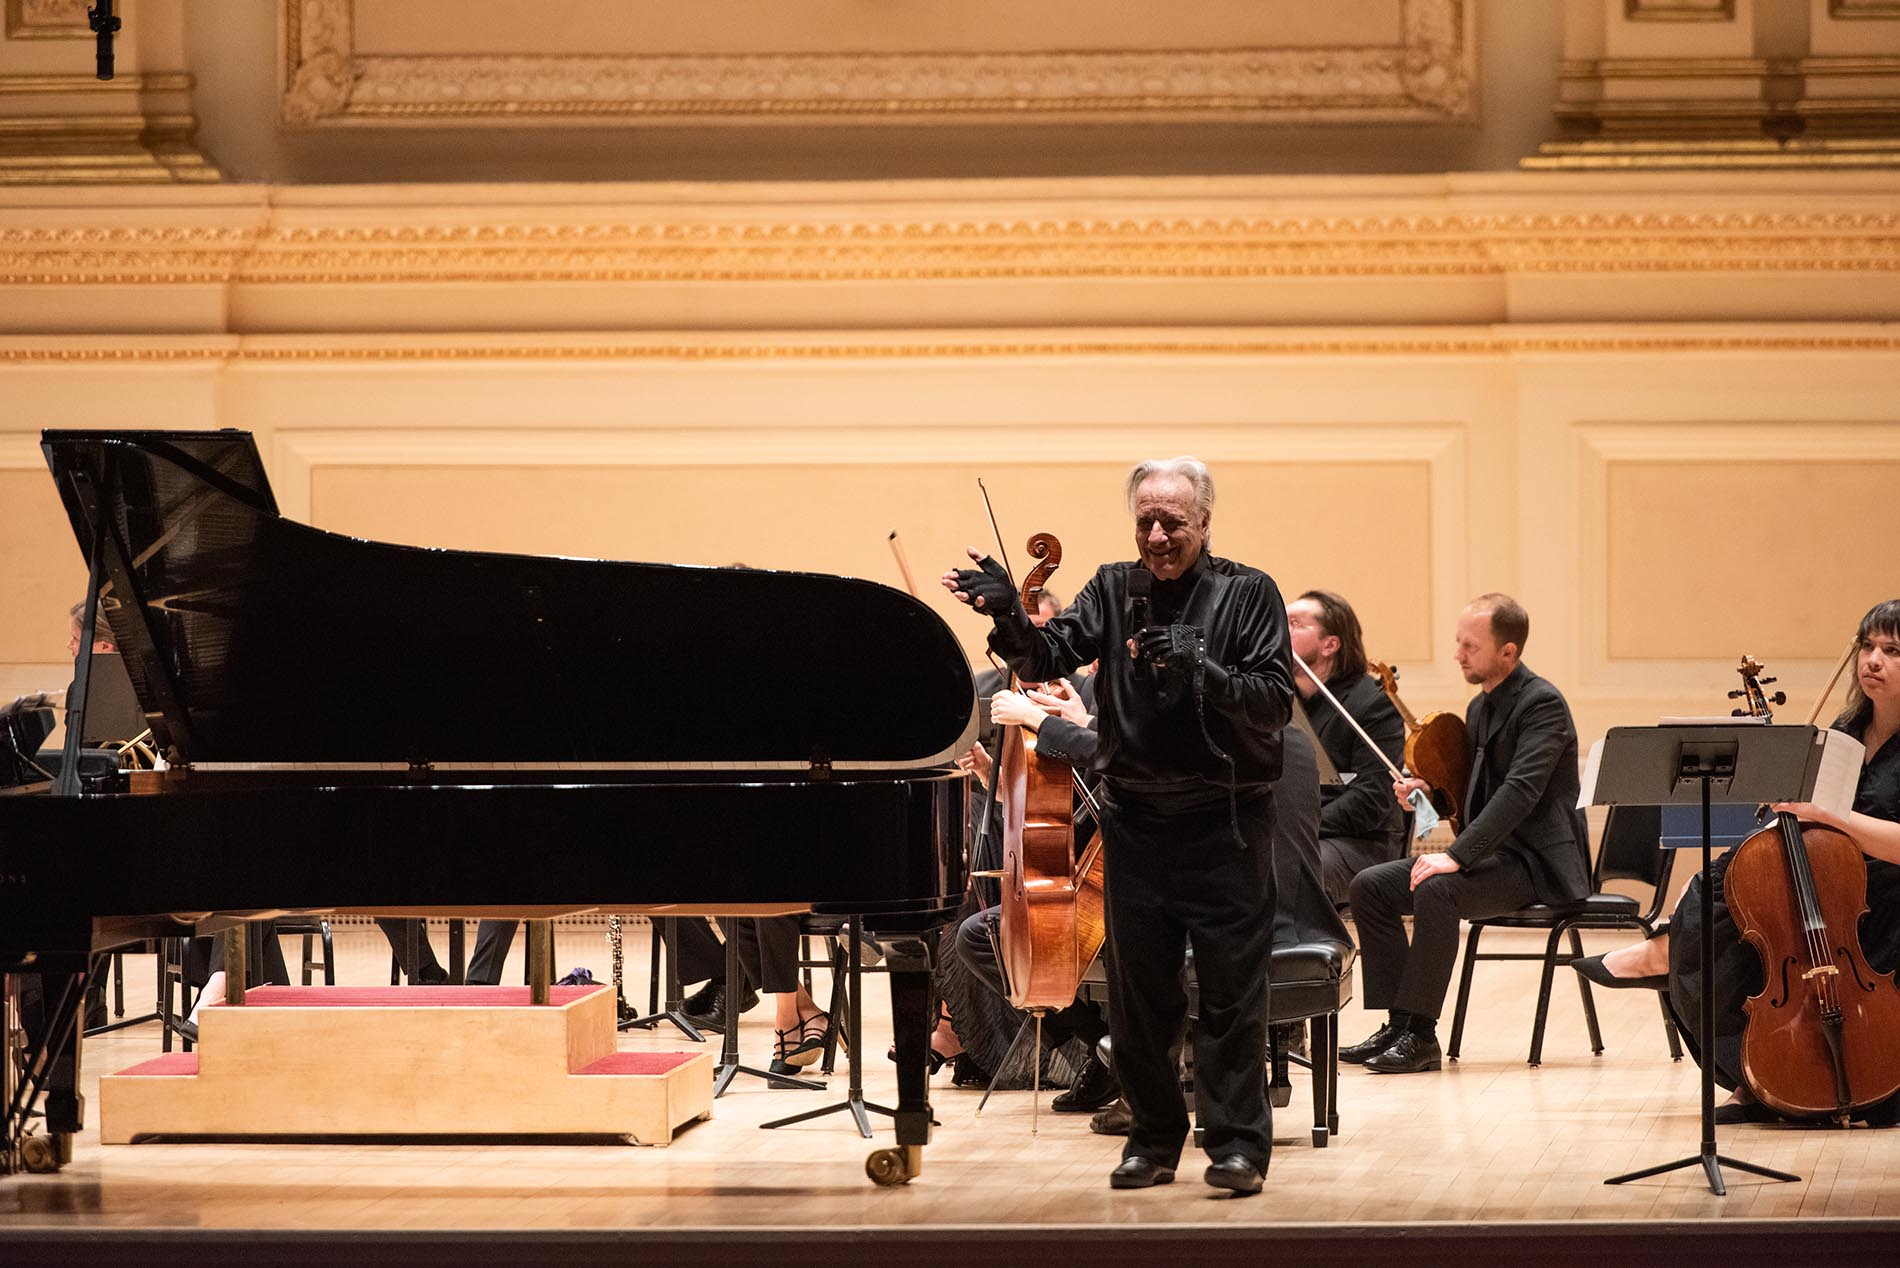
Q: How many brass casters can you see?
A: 2